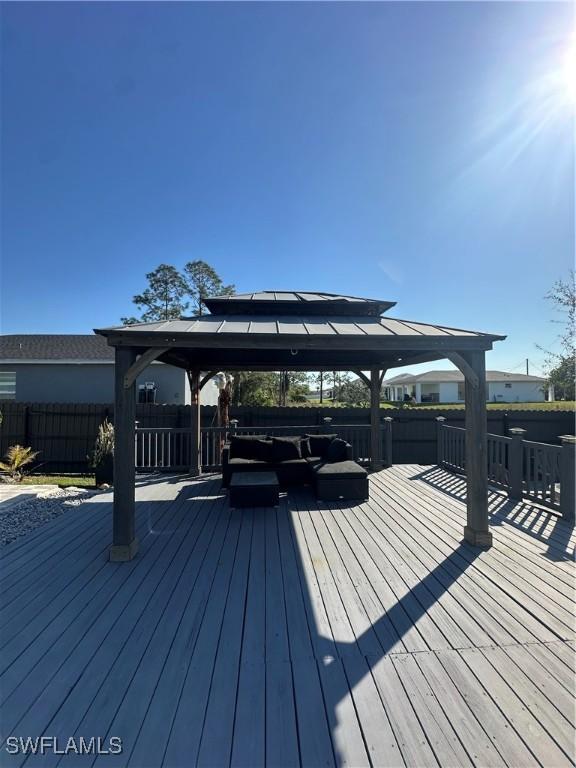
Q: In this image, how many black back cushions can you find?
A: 4